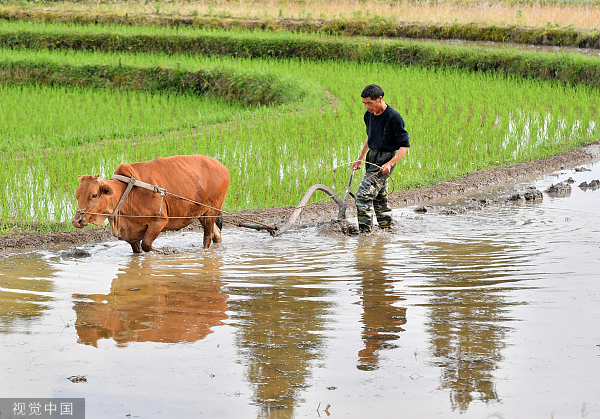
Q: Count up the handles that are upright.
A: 1